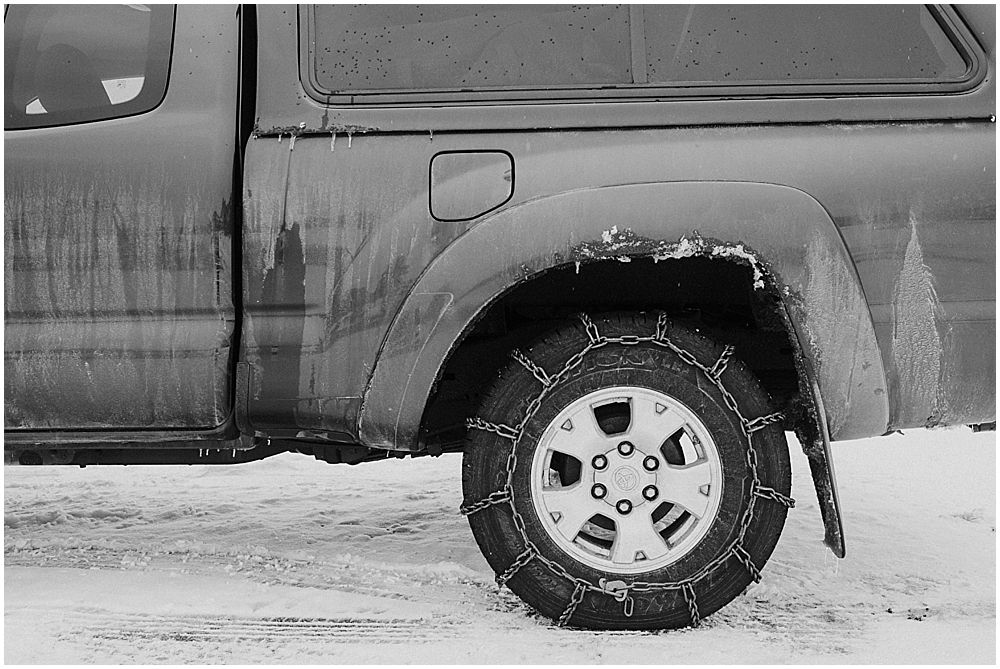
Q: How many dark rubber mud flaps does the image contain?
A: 1